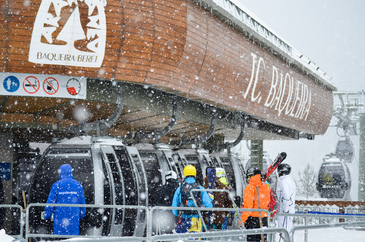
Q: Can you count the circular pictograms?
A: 4